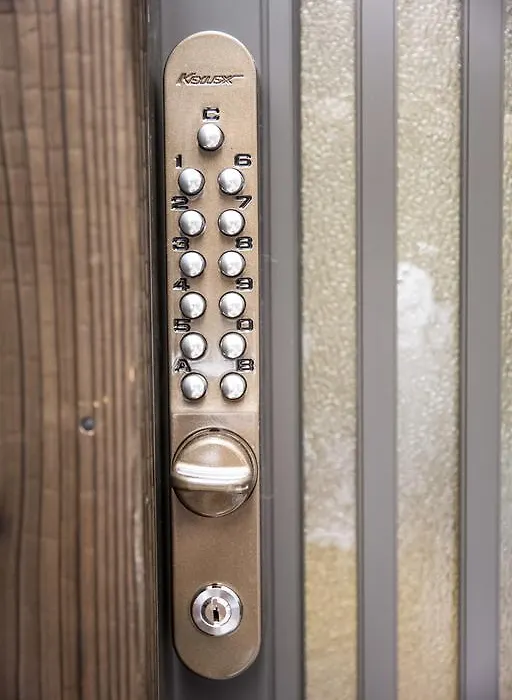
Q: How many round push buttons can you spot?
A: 13